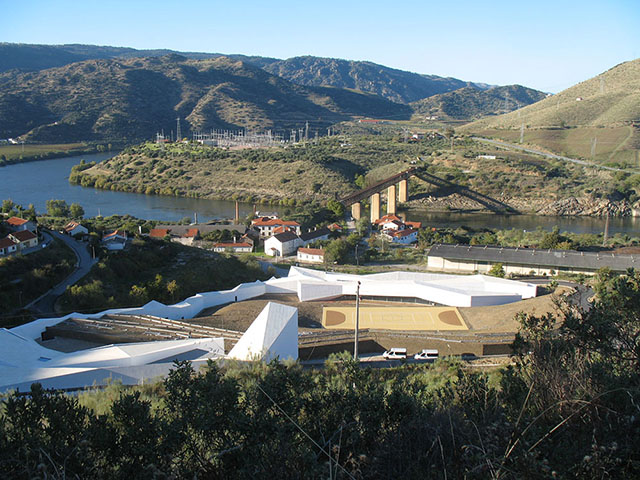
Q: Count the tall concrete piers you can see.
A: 4